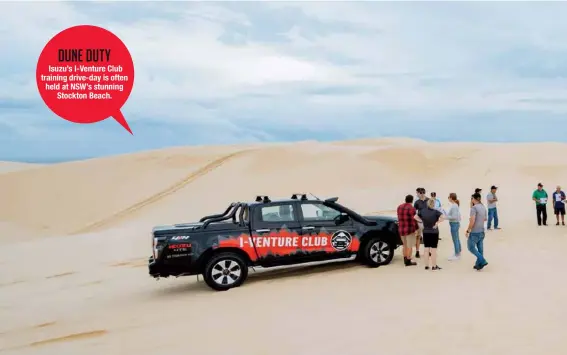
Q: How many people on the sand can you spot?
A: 10